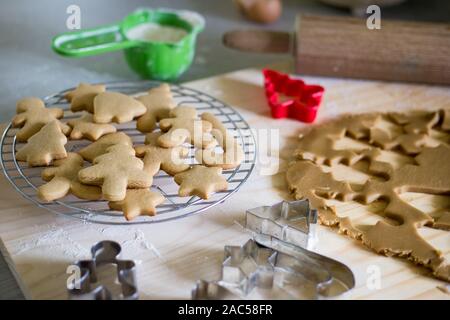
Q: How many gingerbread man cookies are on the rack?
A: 4